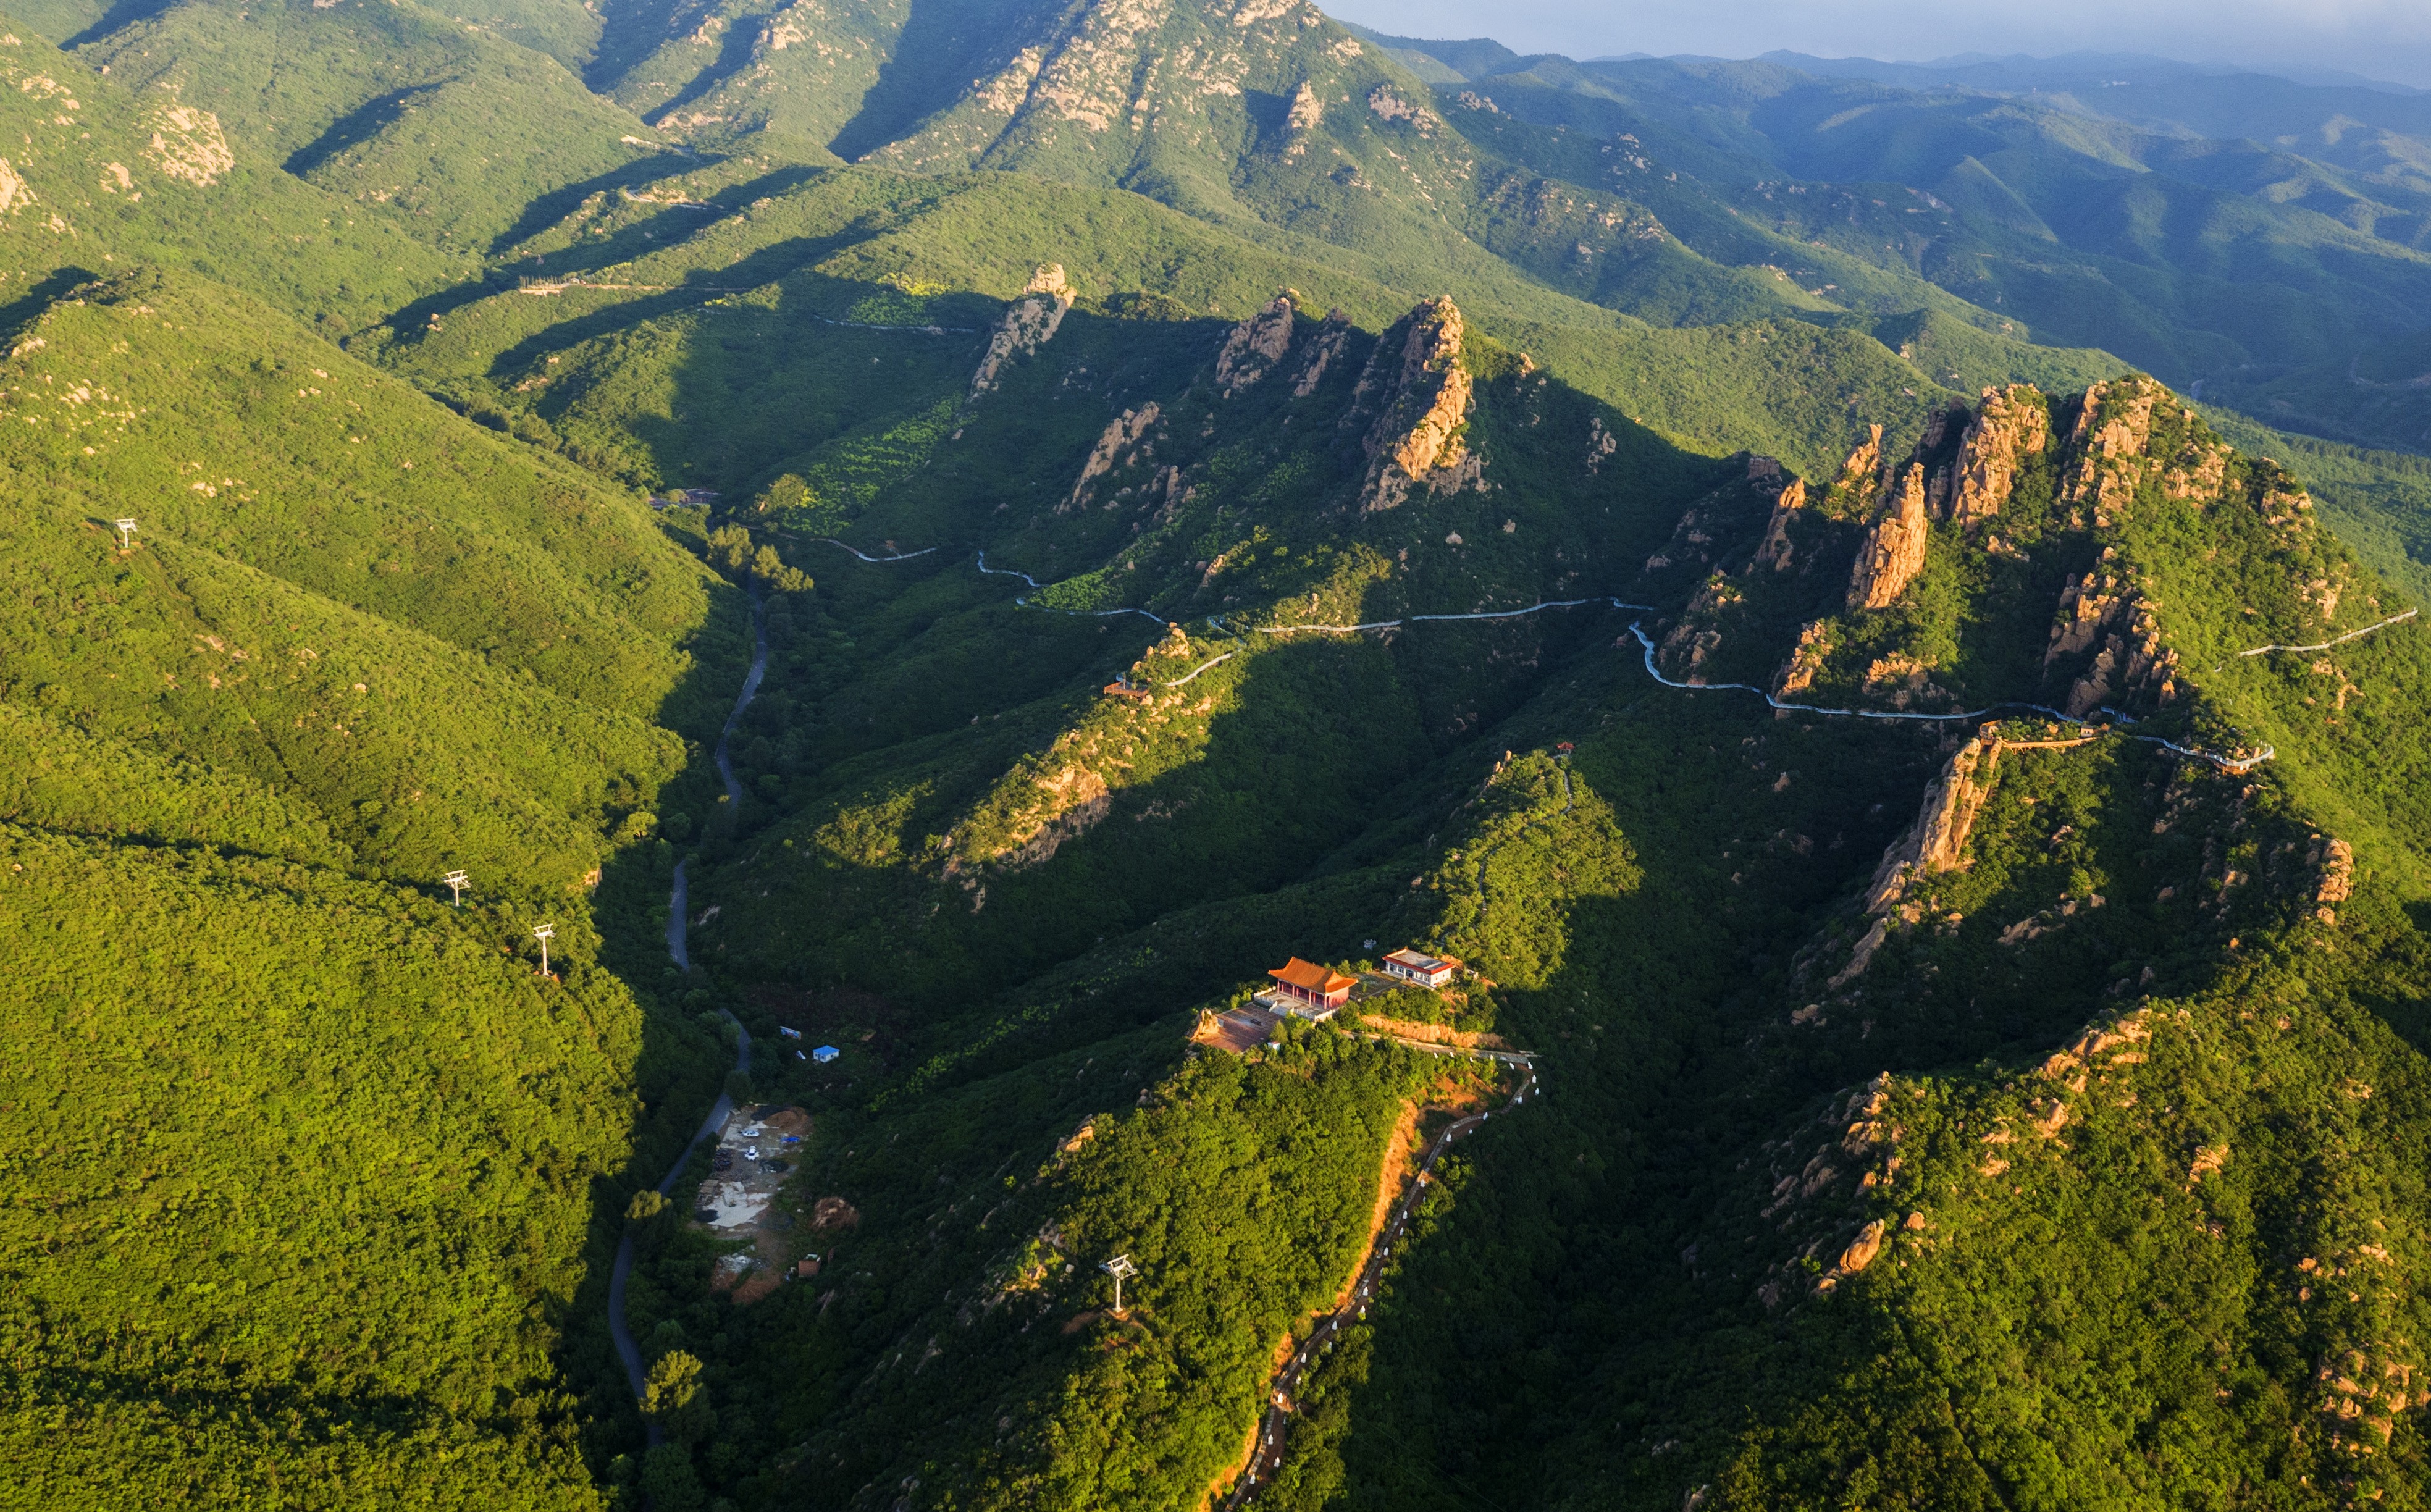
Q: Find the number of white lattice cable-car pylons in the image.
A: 4